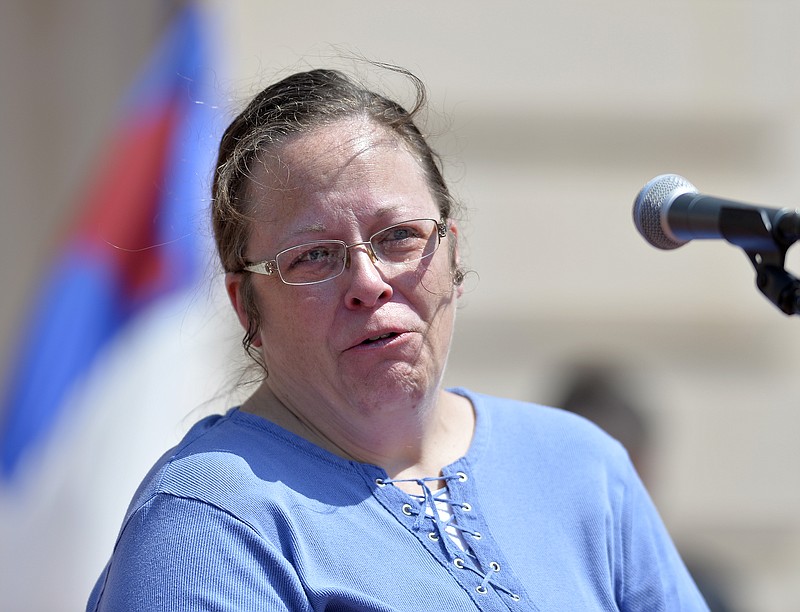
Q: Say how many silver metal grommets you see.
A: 10